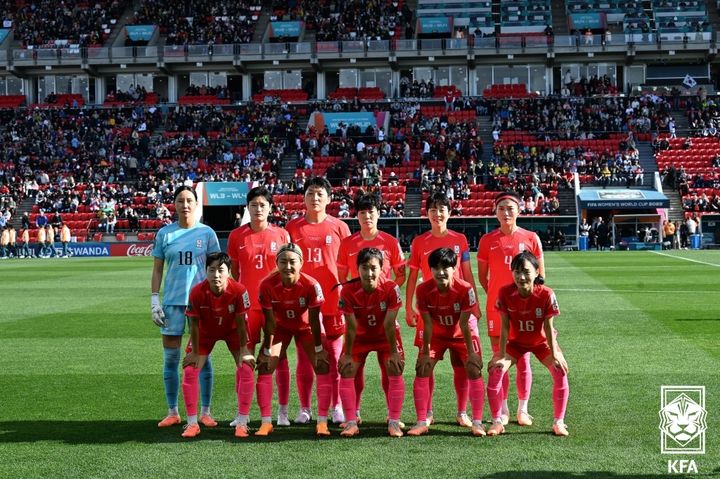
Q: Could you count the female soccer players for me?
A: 11